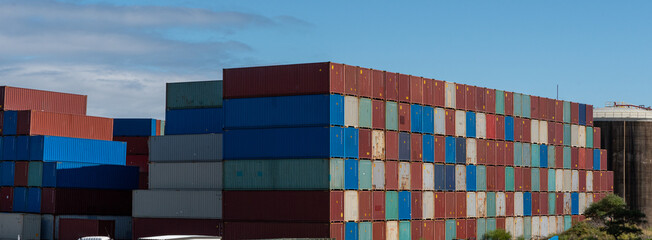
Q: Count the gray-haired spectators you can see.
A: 0